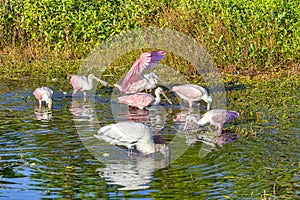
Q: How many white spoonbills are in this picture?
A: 1